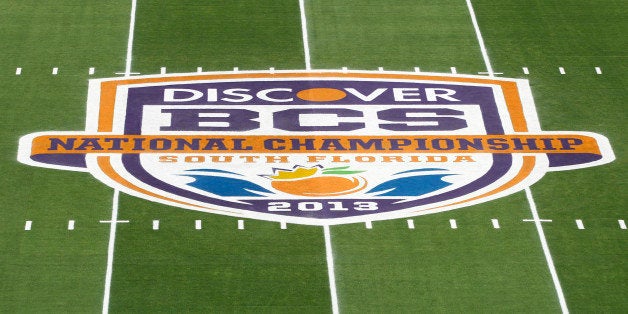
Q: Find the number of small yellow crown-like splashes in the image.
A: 1